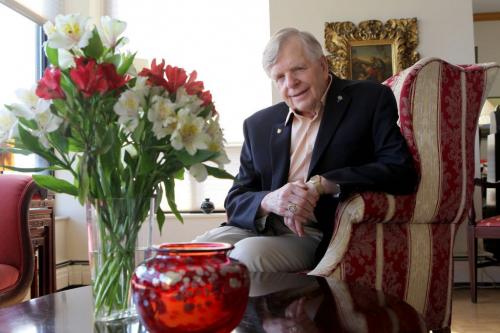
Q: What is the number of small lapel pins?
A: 2